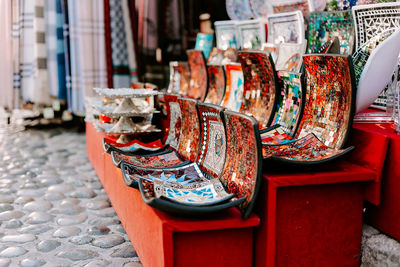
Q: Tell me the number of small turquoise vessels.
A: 1